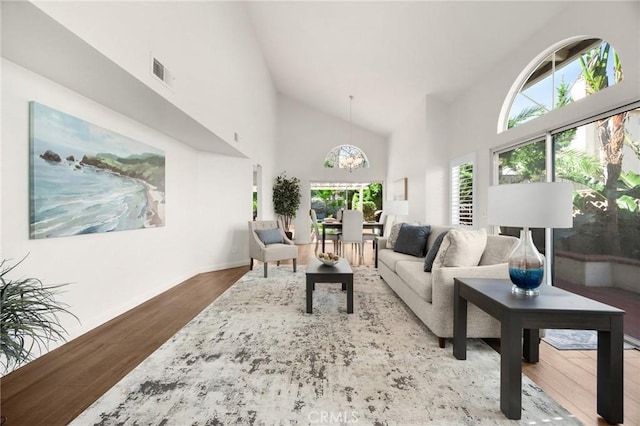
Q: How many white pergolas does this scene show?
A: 1